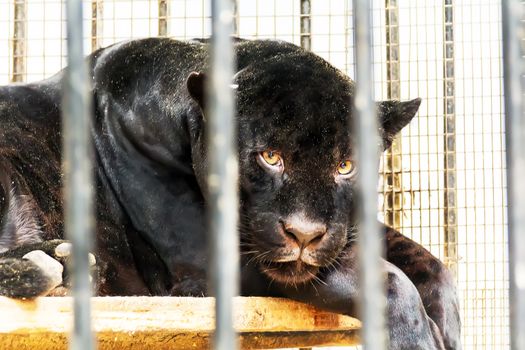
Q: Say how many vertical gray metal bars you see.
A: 4